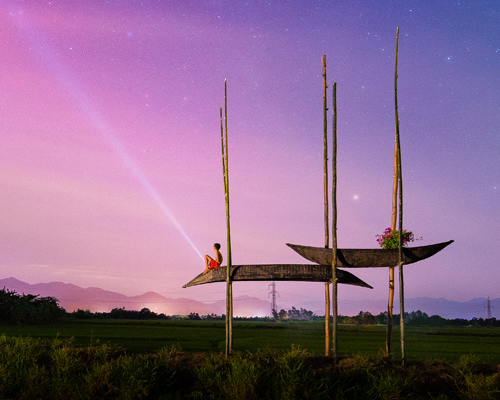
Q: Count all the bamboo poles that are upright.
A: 6